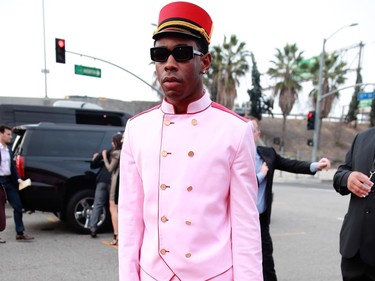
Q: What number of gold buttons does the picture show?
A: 10